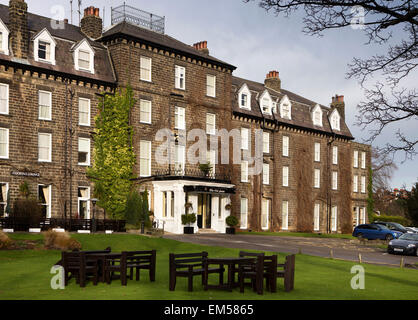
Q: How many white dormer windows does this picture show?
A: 8